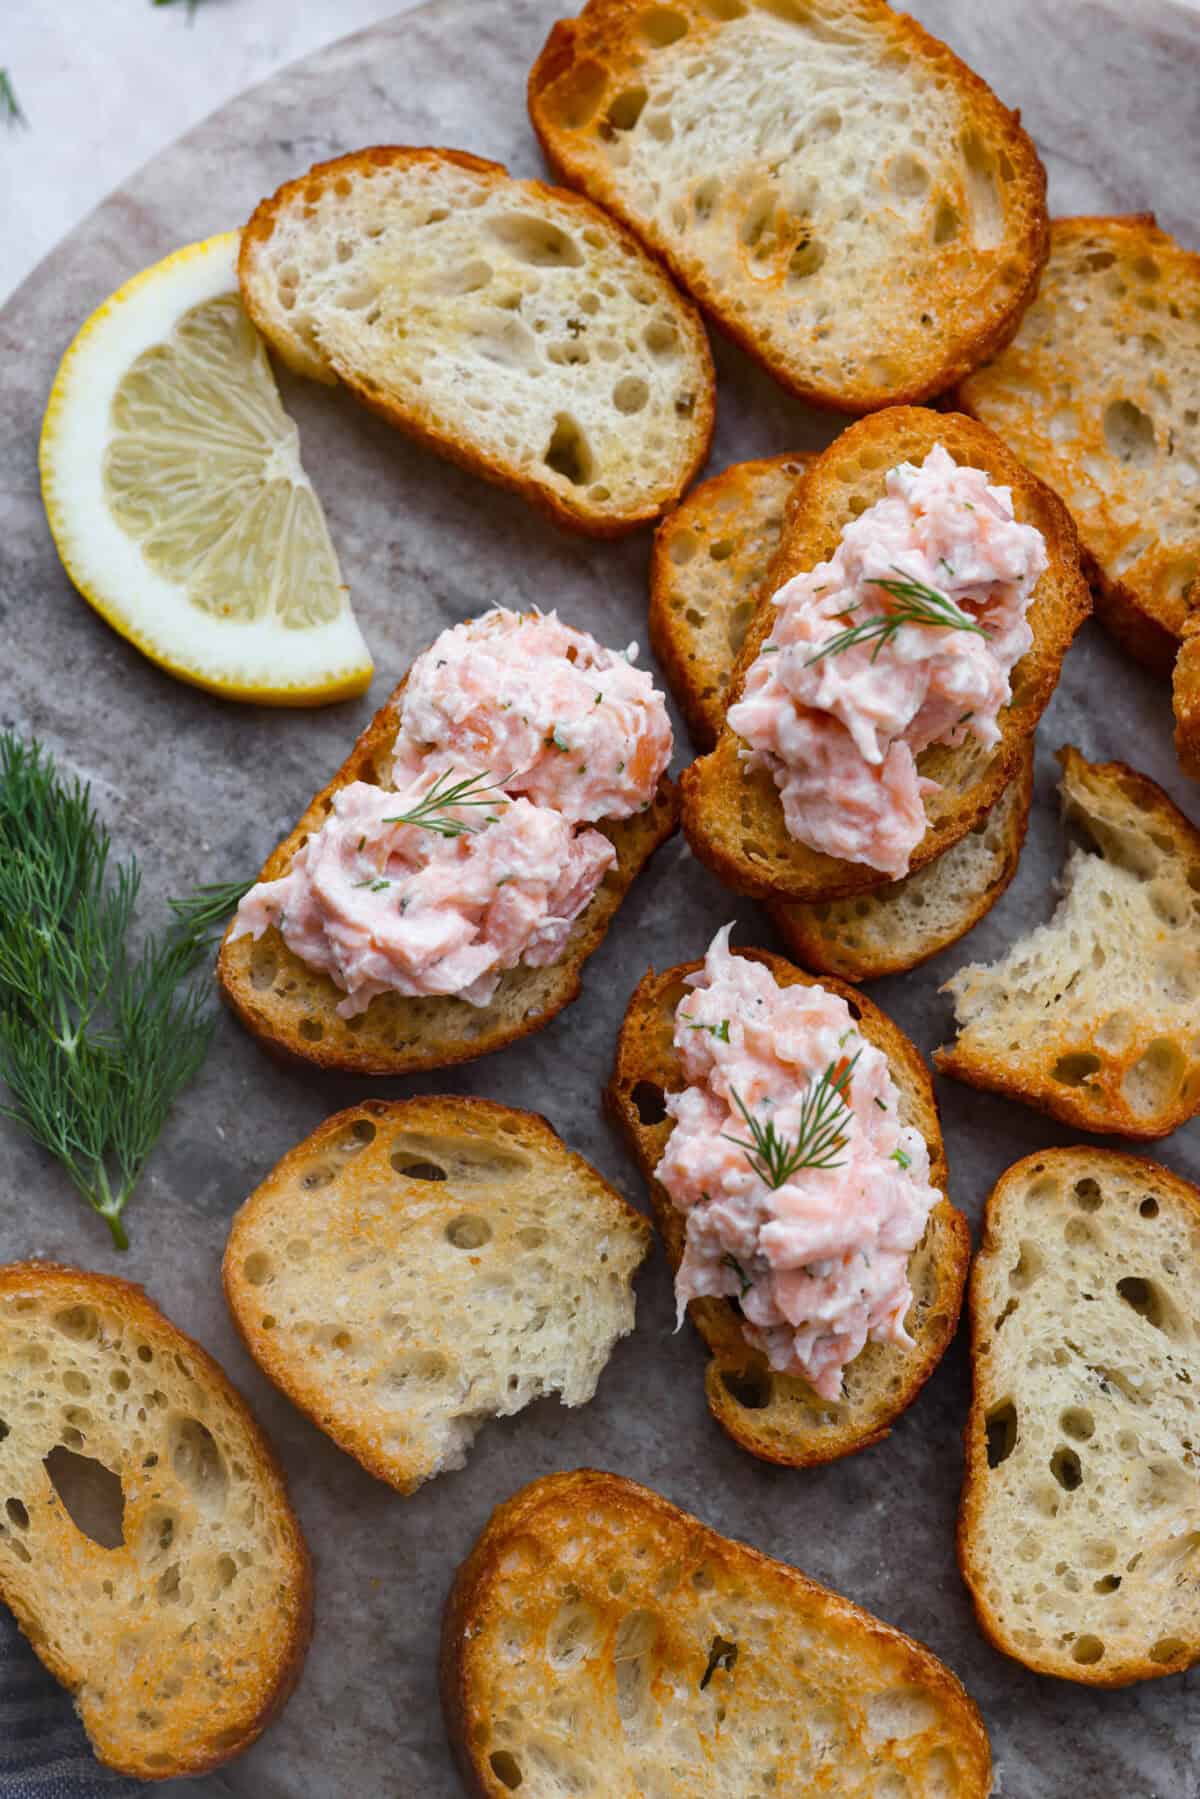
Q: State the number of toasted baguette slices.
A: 13